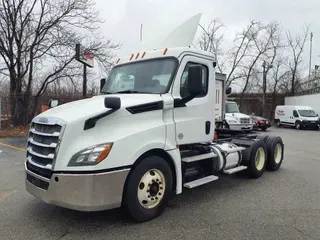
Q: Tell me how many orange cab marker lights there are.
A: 5